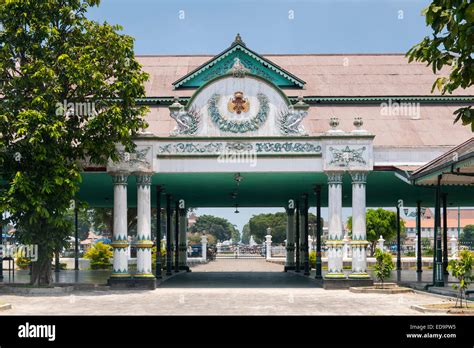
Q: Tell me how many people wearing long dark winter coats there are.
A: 0